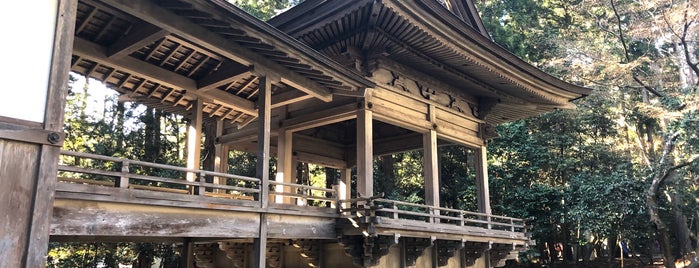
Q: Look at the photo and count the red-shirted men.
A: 0